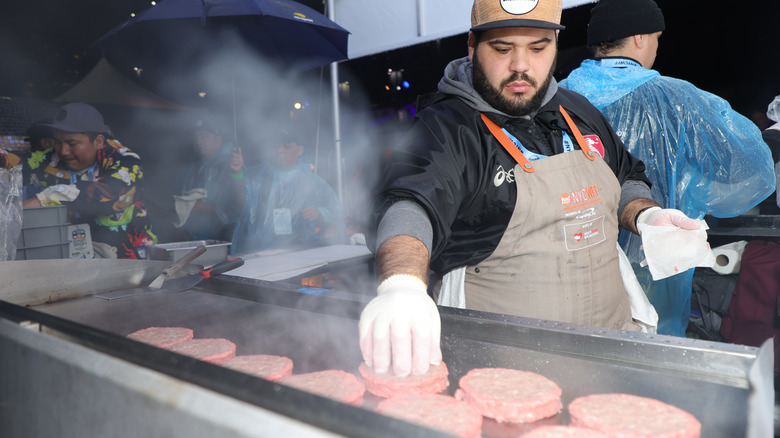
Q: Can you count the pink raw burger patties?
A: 9